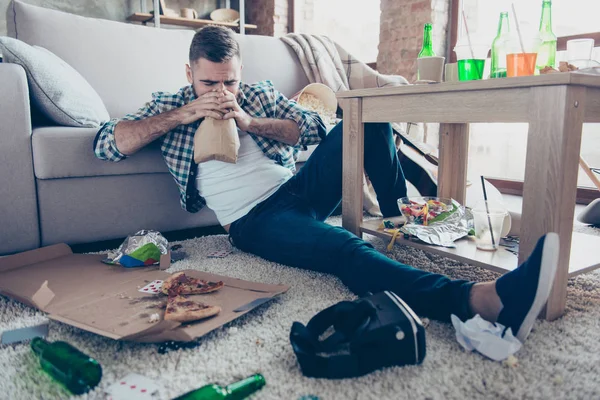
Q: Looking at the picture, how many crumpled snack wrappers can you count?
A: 2